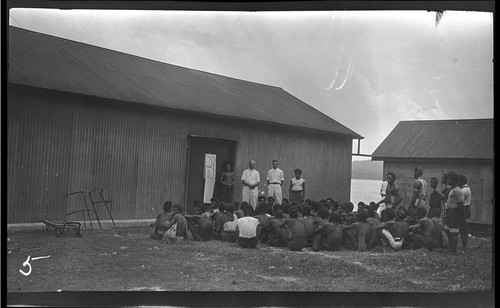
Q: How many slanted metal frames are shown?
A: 2